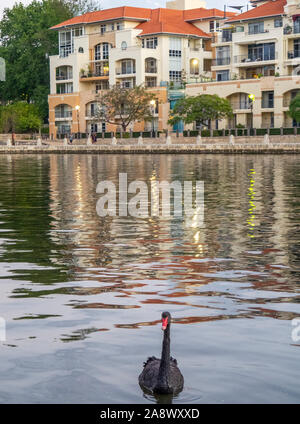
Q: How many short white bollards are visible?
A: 10